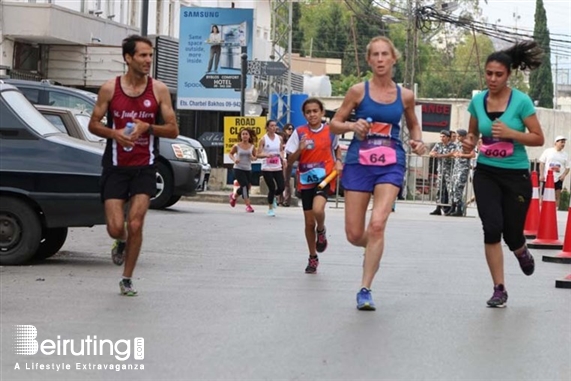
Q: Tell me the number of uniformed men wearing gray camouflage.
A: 2